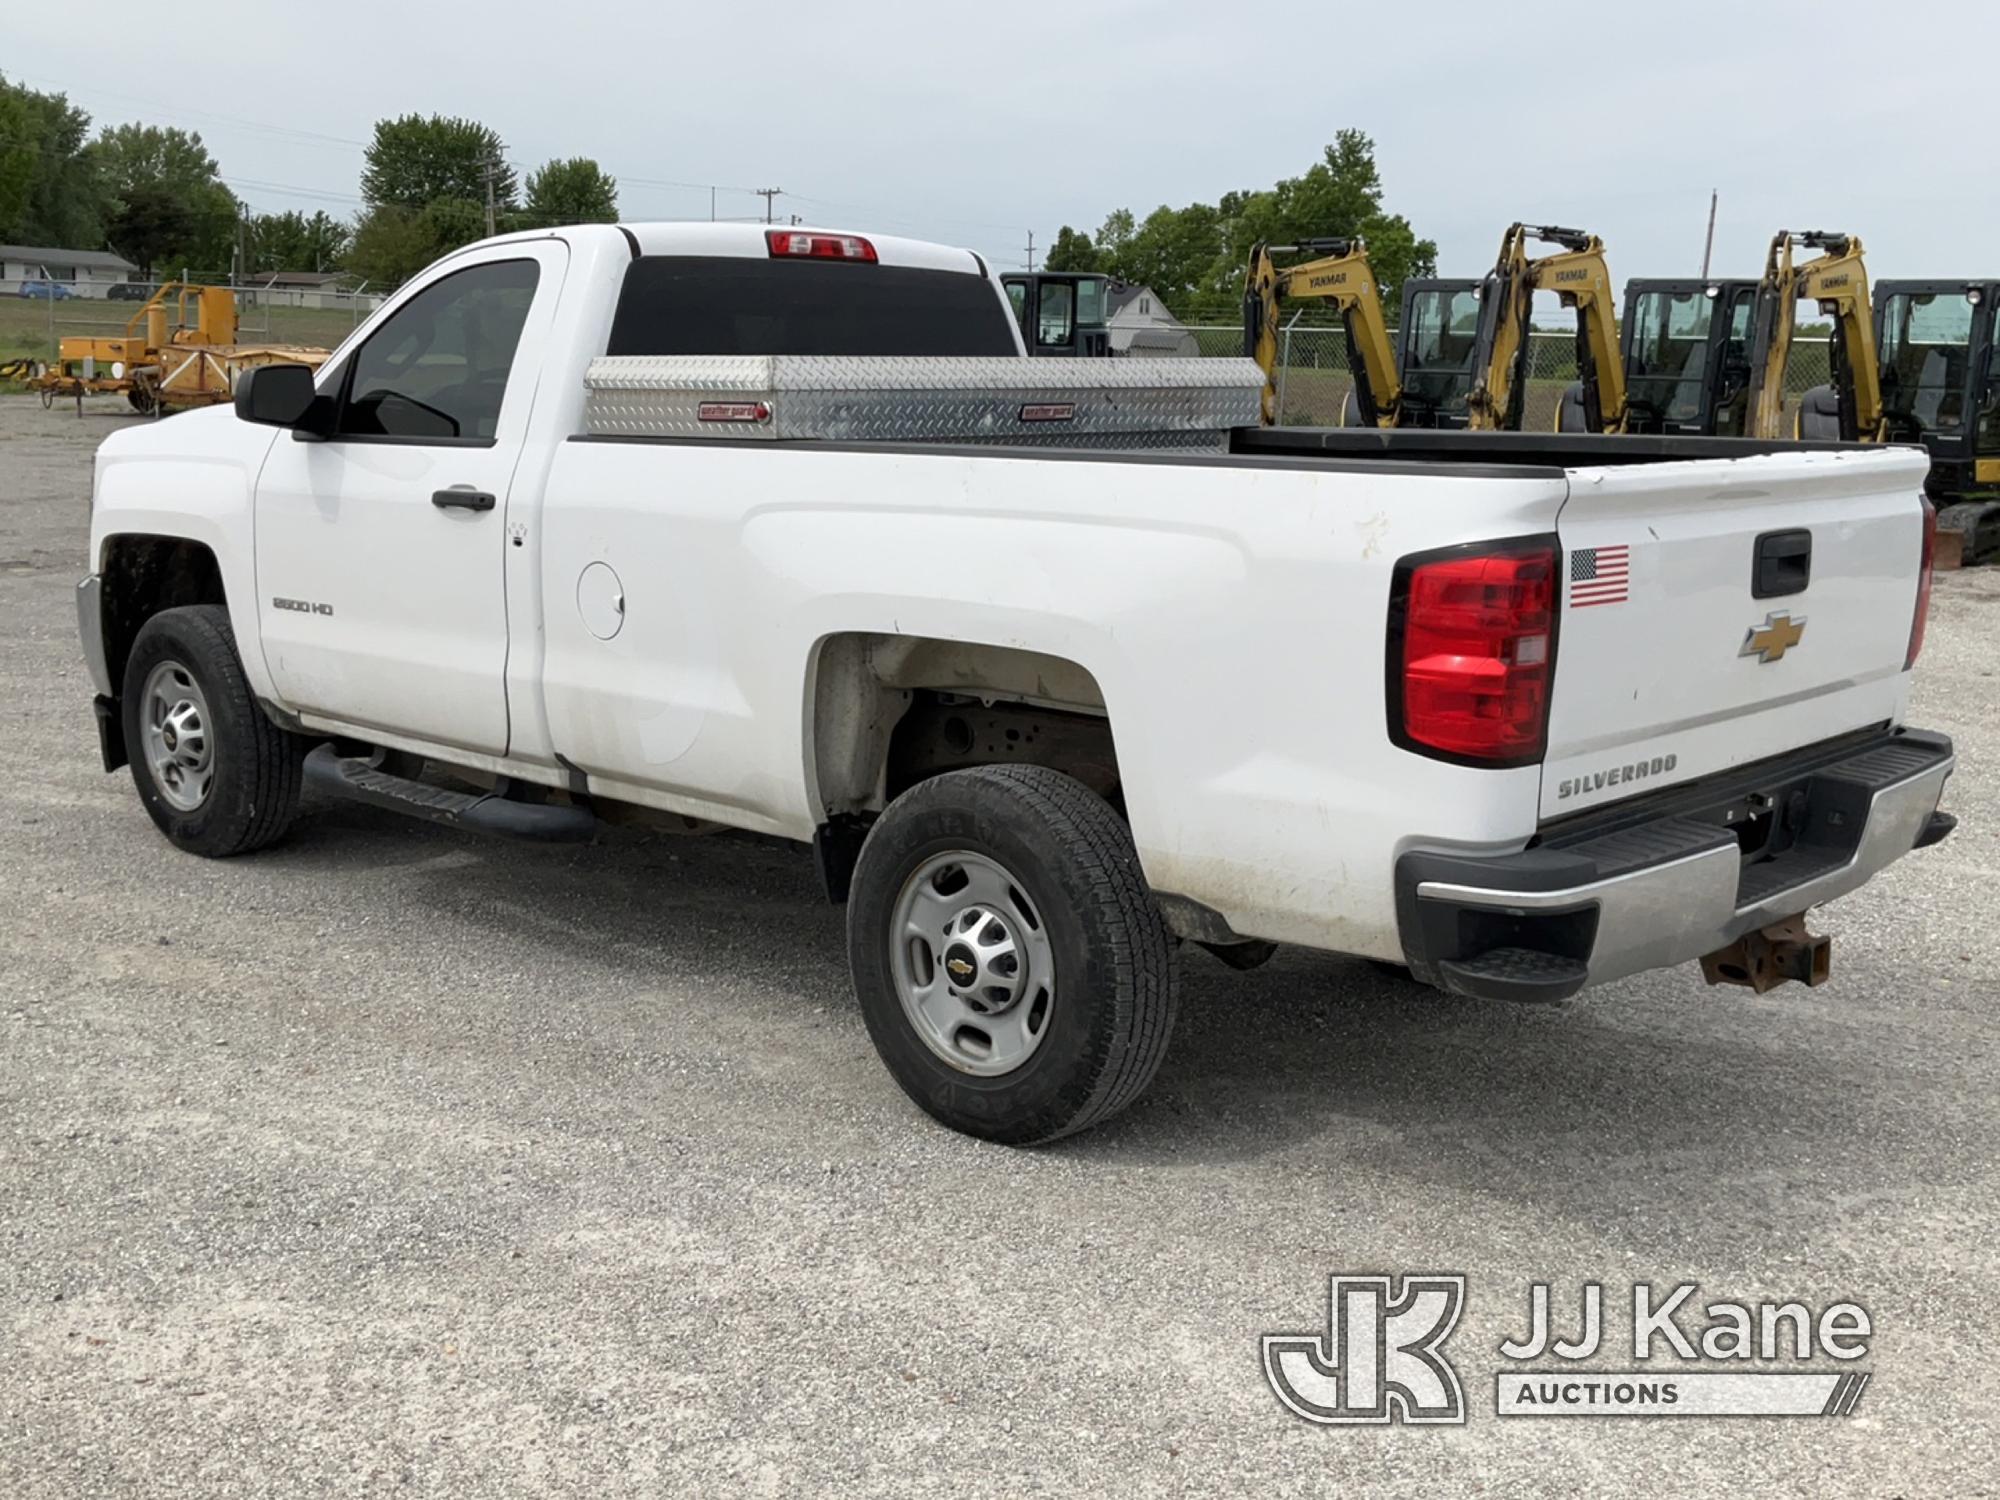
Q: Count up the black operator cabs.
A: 4